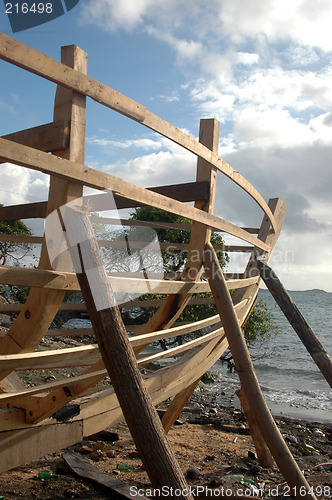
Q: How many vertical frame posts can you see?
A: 3